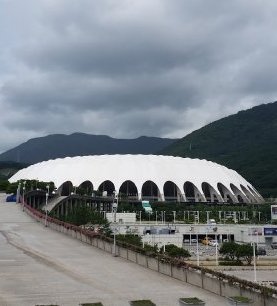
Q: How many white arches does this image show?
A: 12